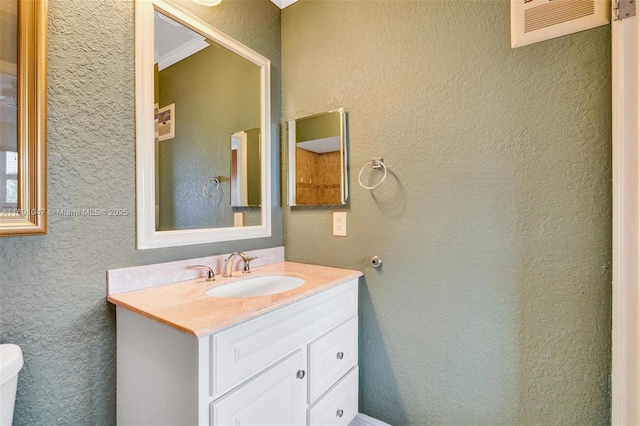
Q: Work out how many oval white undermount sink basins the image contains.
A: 1